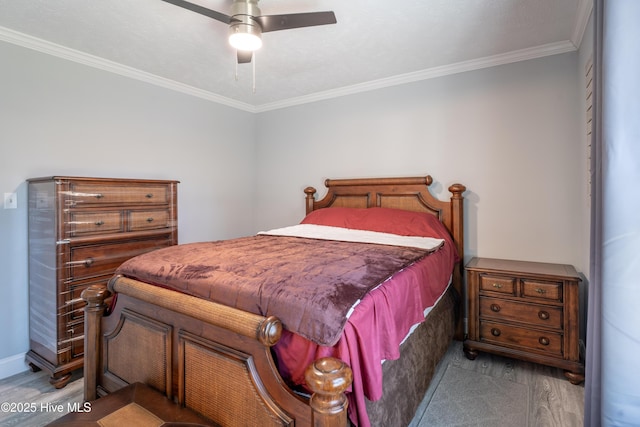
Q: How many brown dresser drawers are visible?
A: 10